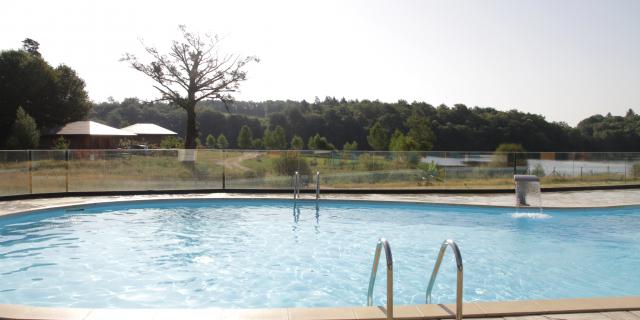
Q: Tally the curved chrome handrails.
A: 4